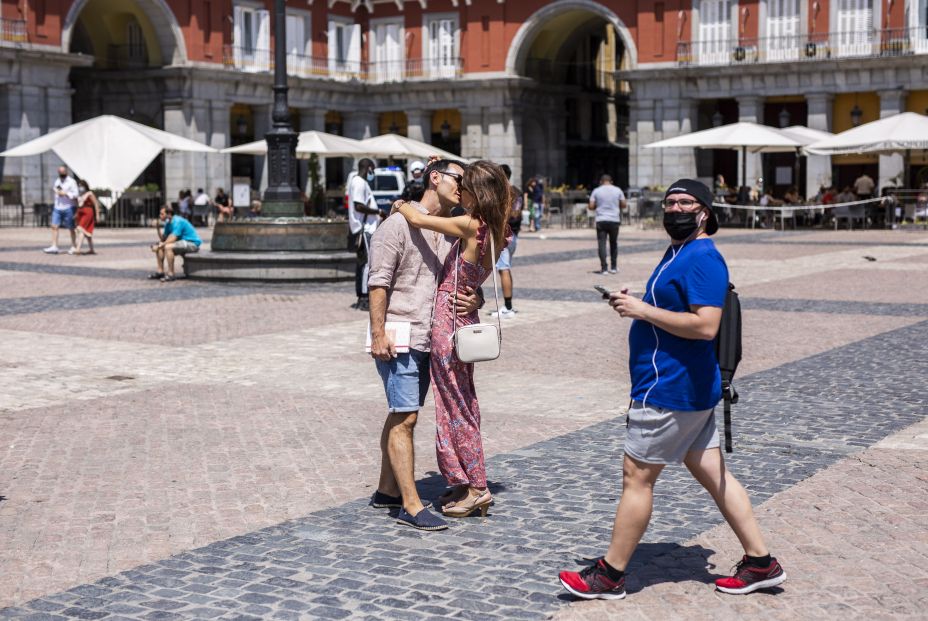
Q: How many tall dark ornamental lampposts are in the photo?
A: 1